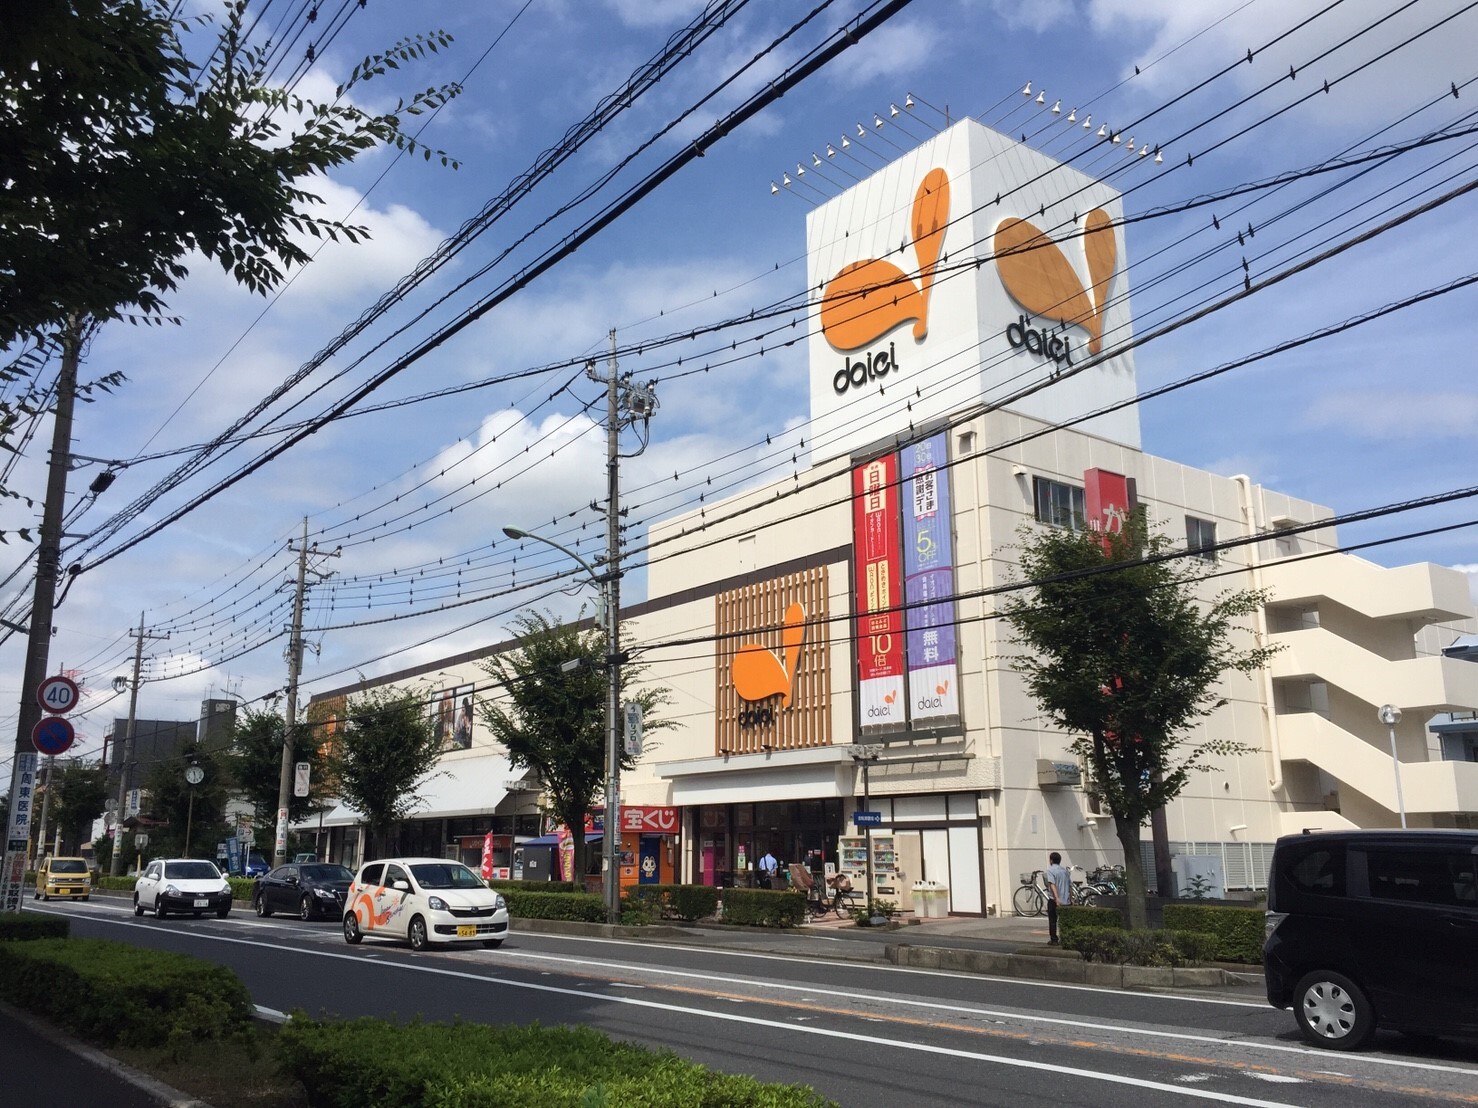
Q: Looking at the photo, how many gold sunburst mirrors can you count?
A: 0